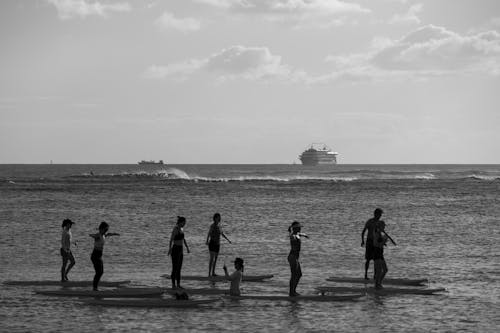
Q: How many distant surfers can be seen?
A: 1